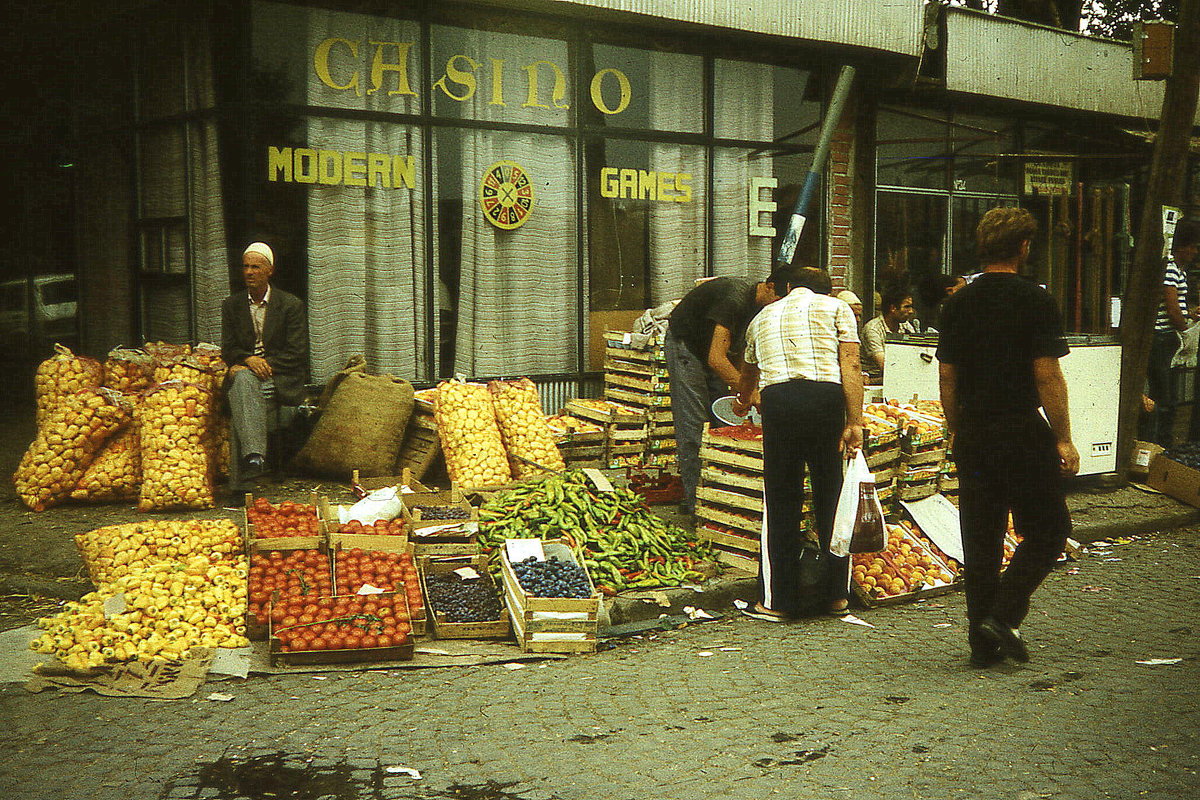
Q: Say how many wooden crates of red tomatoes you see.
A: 5